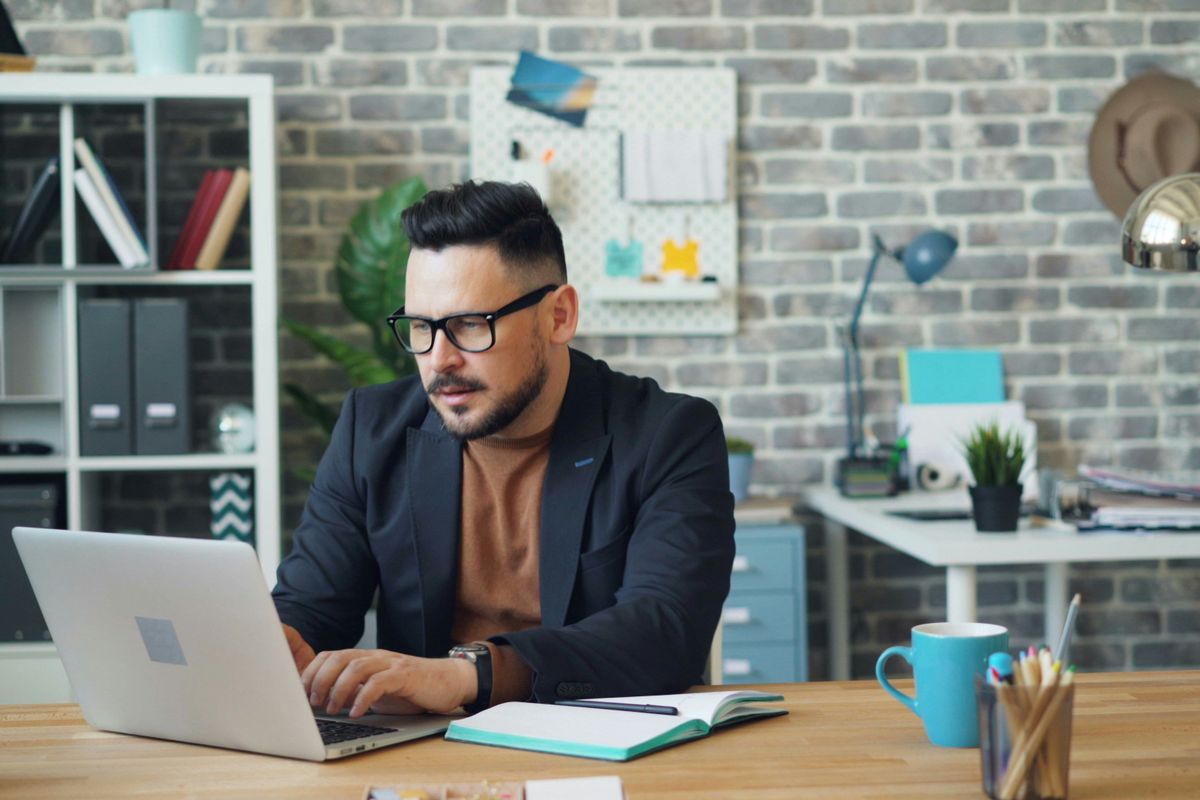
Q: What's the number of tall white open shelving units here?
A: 1